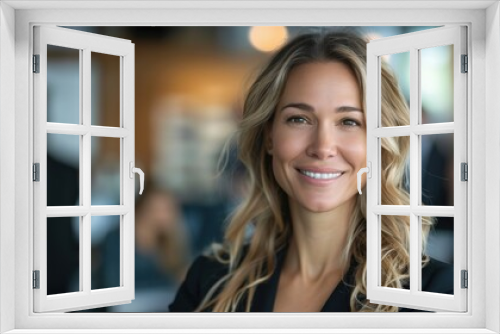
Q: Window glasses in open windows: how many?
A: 12